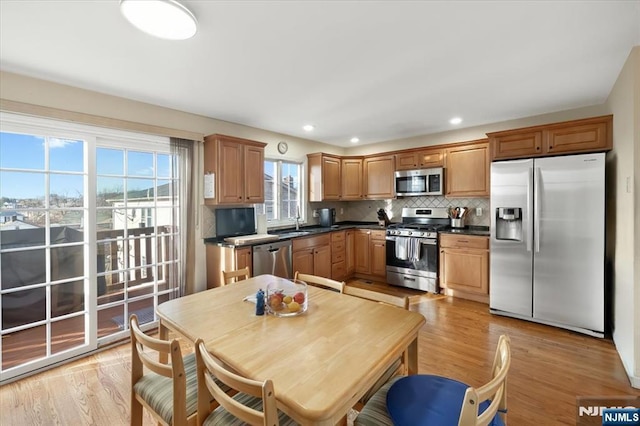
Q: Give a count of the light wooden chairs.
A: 6